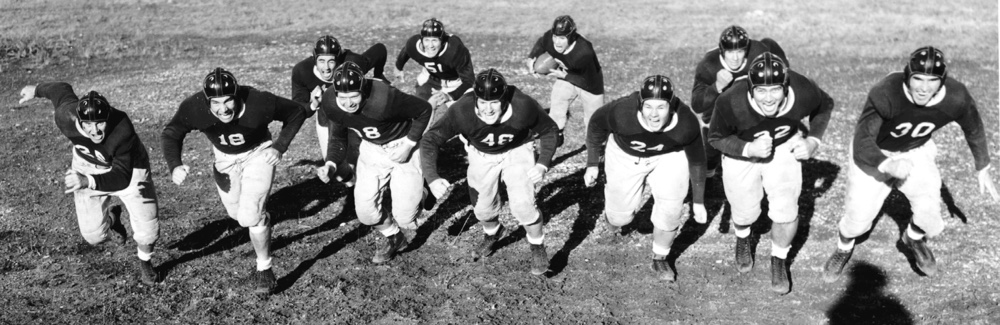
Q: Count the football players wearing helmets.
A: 11